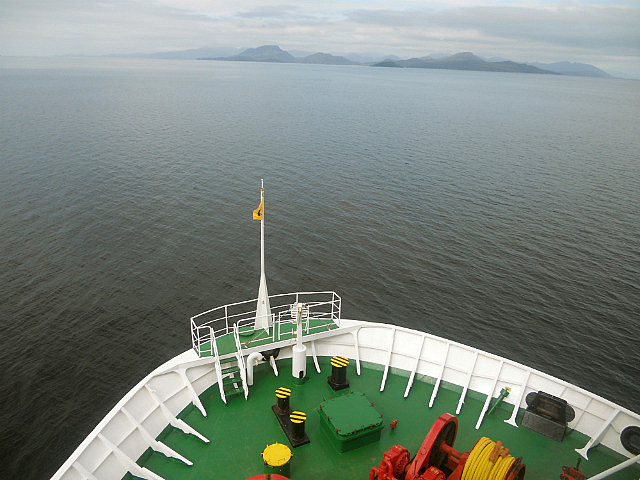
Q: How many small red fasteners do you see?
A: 10